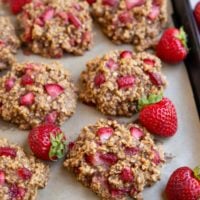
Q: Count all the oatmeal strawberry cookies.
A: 7